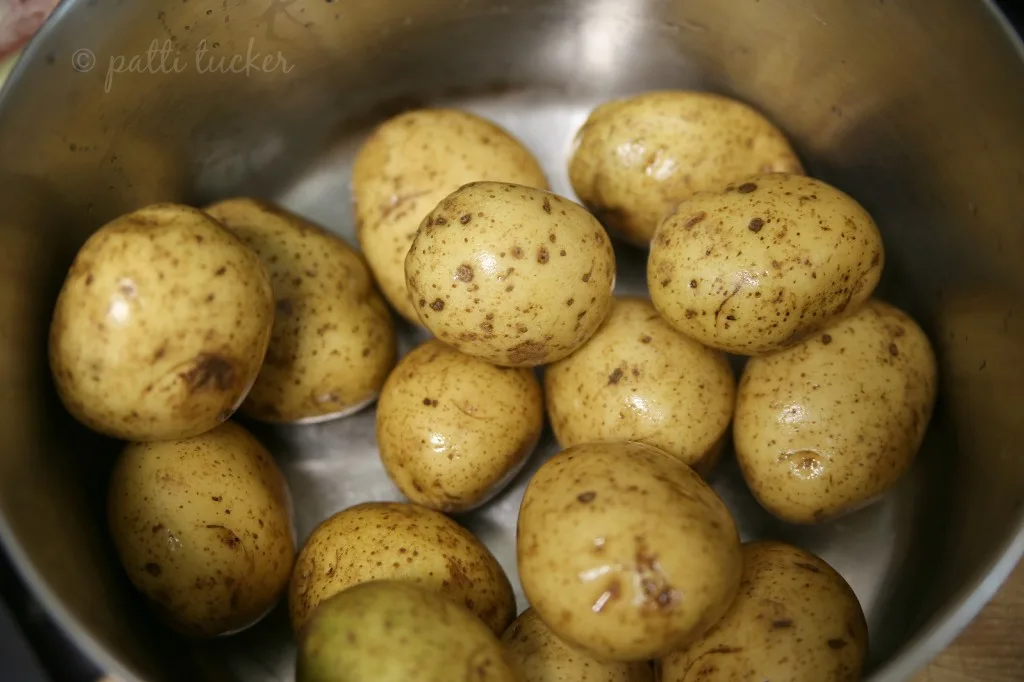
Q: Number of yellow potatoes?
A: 15